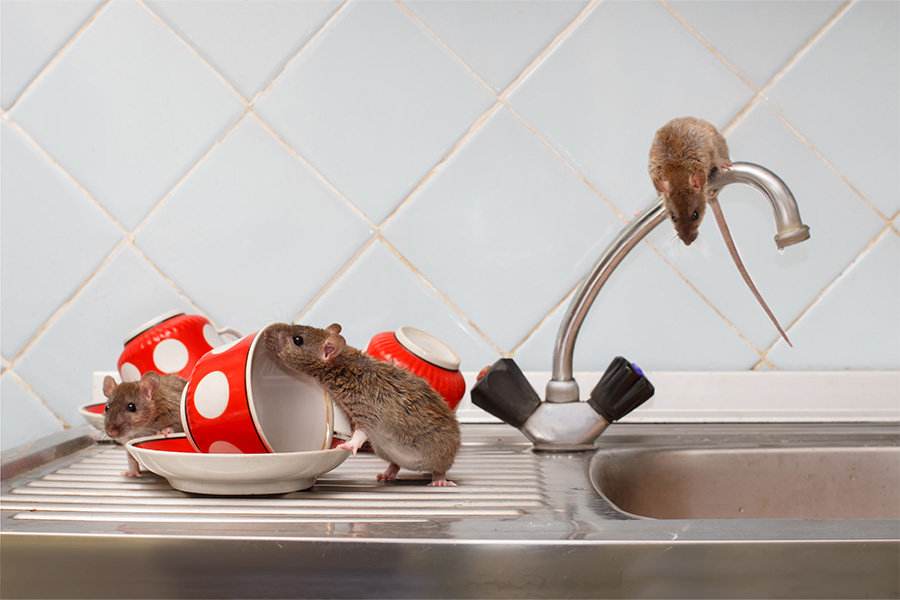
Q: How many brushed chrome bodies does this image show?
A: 1